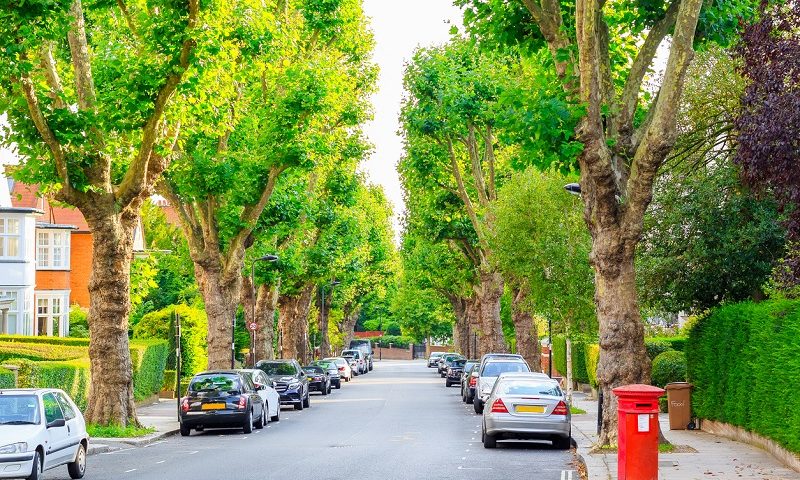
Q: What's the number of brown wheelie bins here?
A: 1